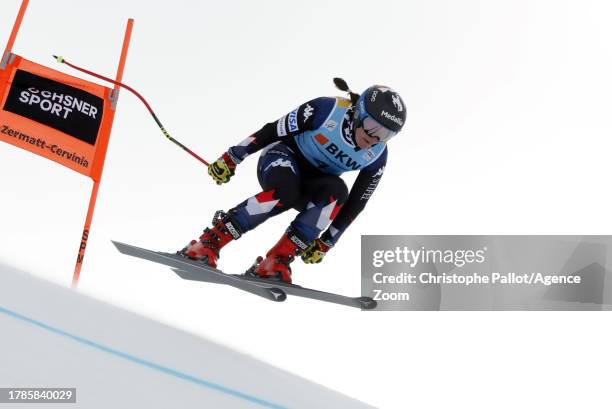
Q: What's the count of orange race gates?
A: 1